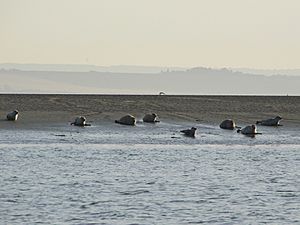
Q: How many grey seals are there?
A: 8